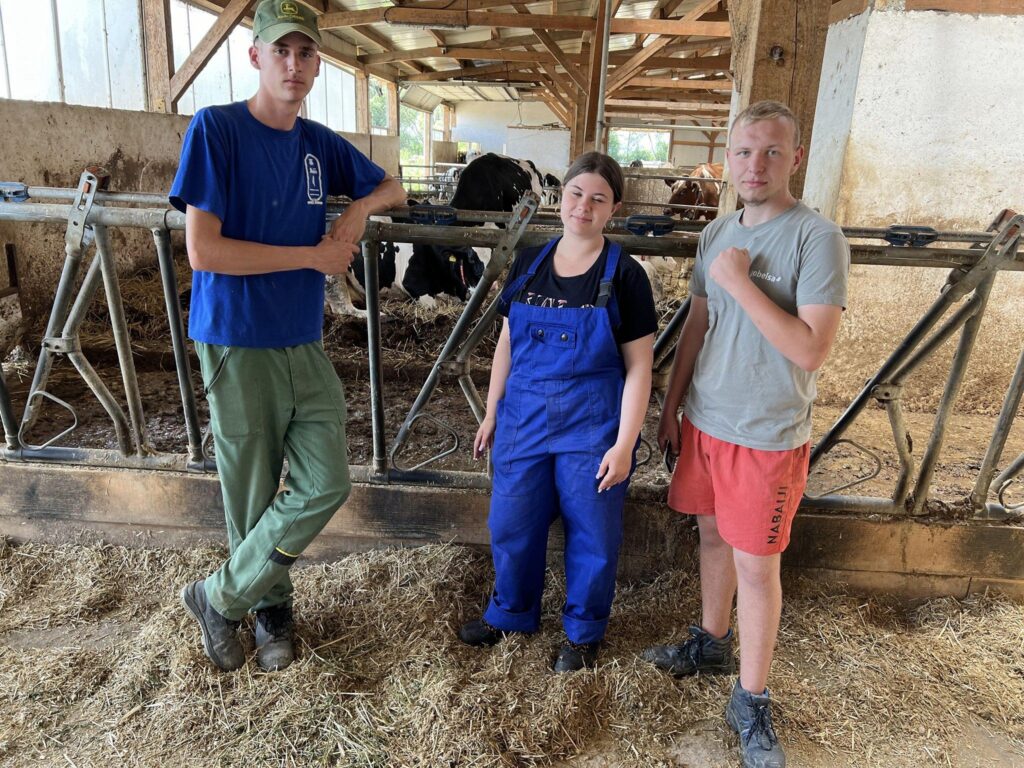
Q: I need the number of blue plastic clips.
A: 4